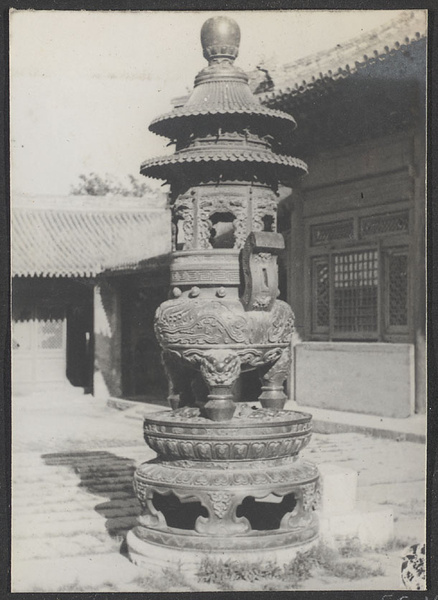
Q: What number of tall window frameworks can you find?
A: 3